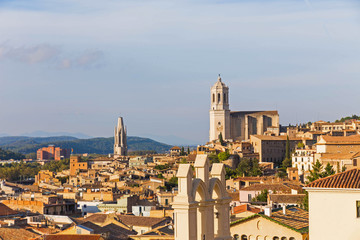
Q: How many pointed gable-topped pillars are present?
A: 3